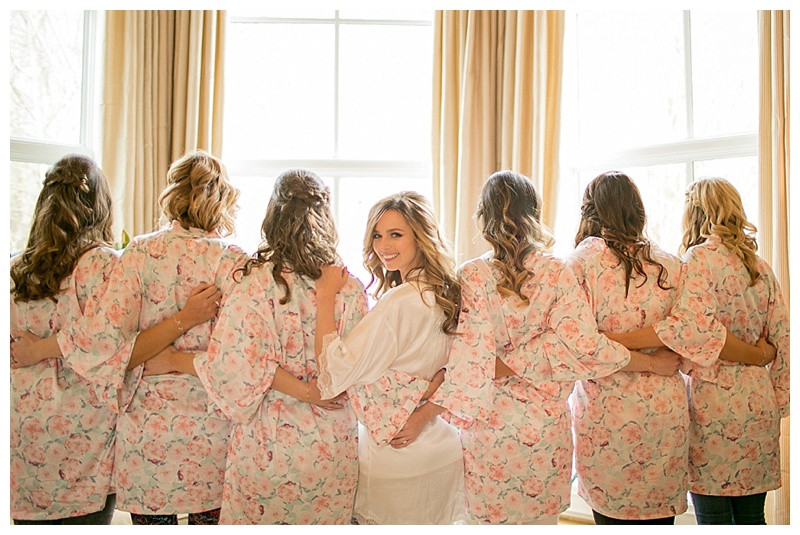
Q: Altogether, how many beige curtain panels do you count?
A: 3